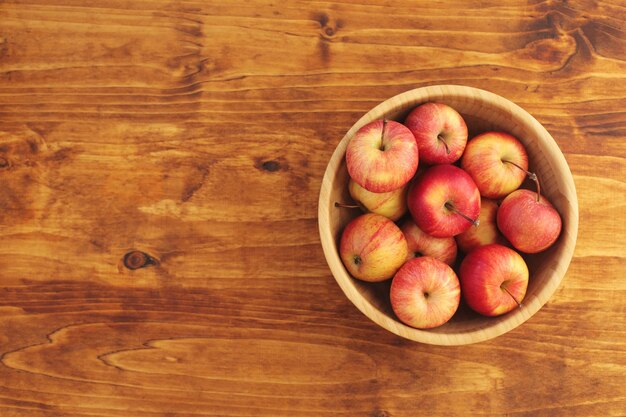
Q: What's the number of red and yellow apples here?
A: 11